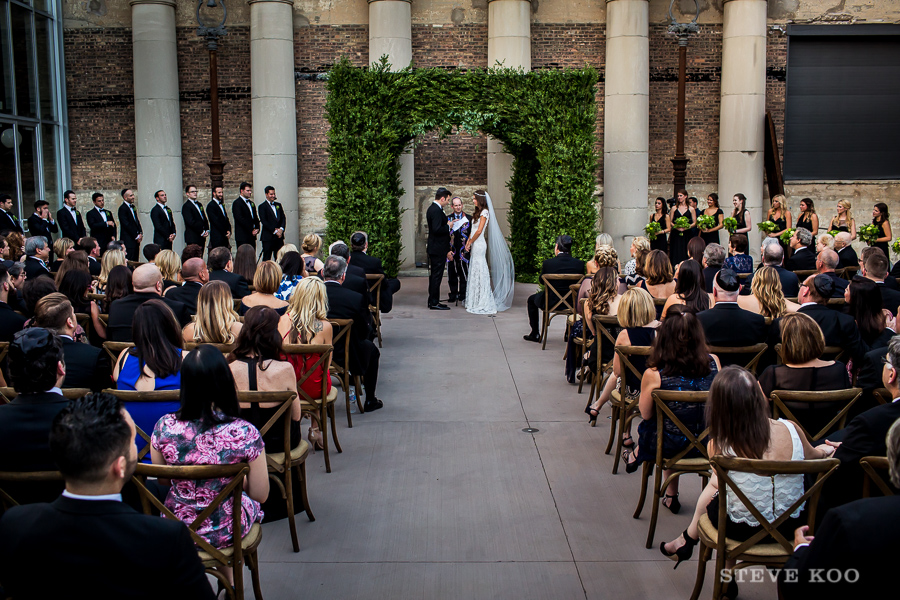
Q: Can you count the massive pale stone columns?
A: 6